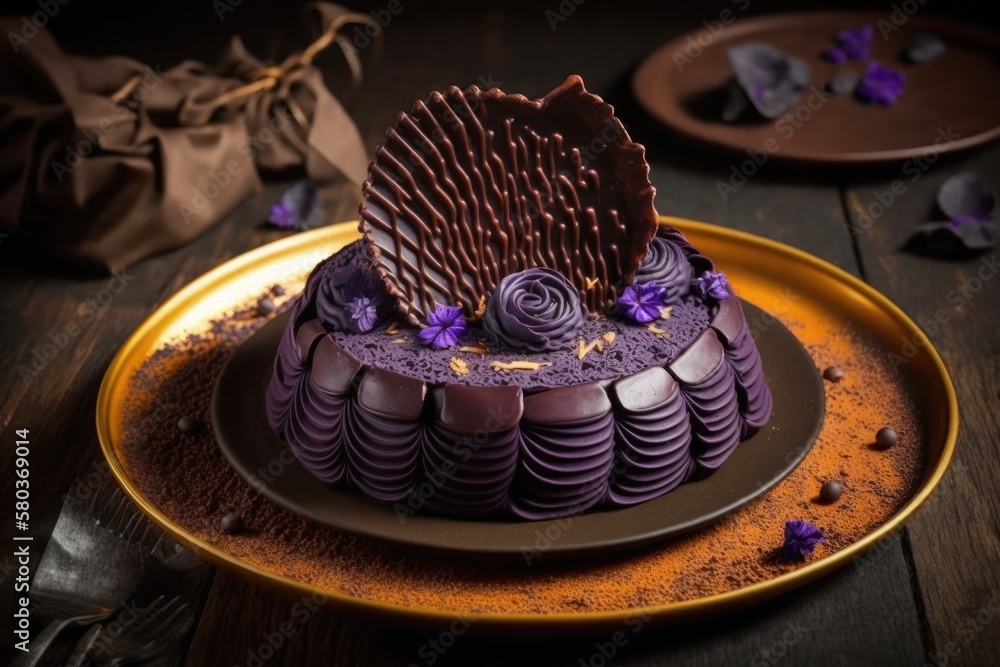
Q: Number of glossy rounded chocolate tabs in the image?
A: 8